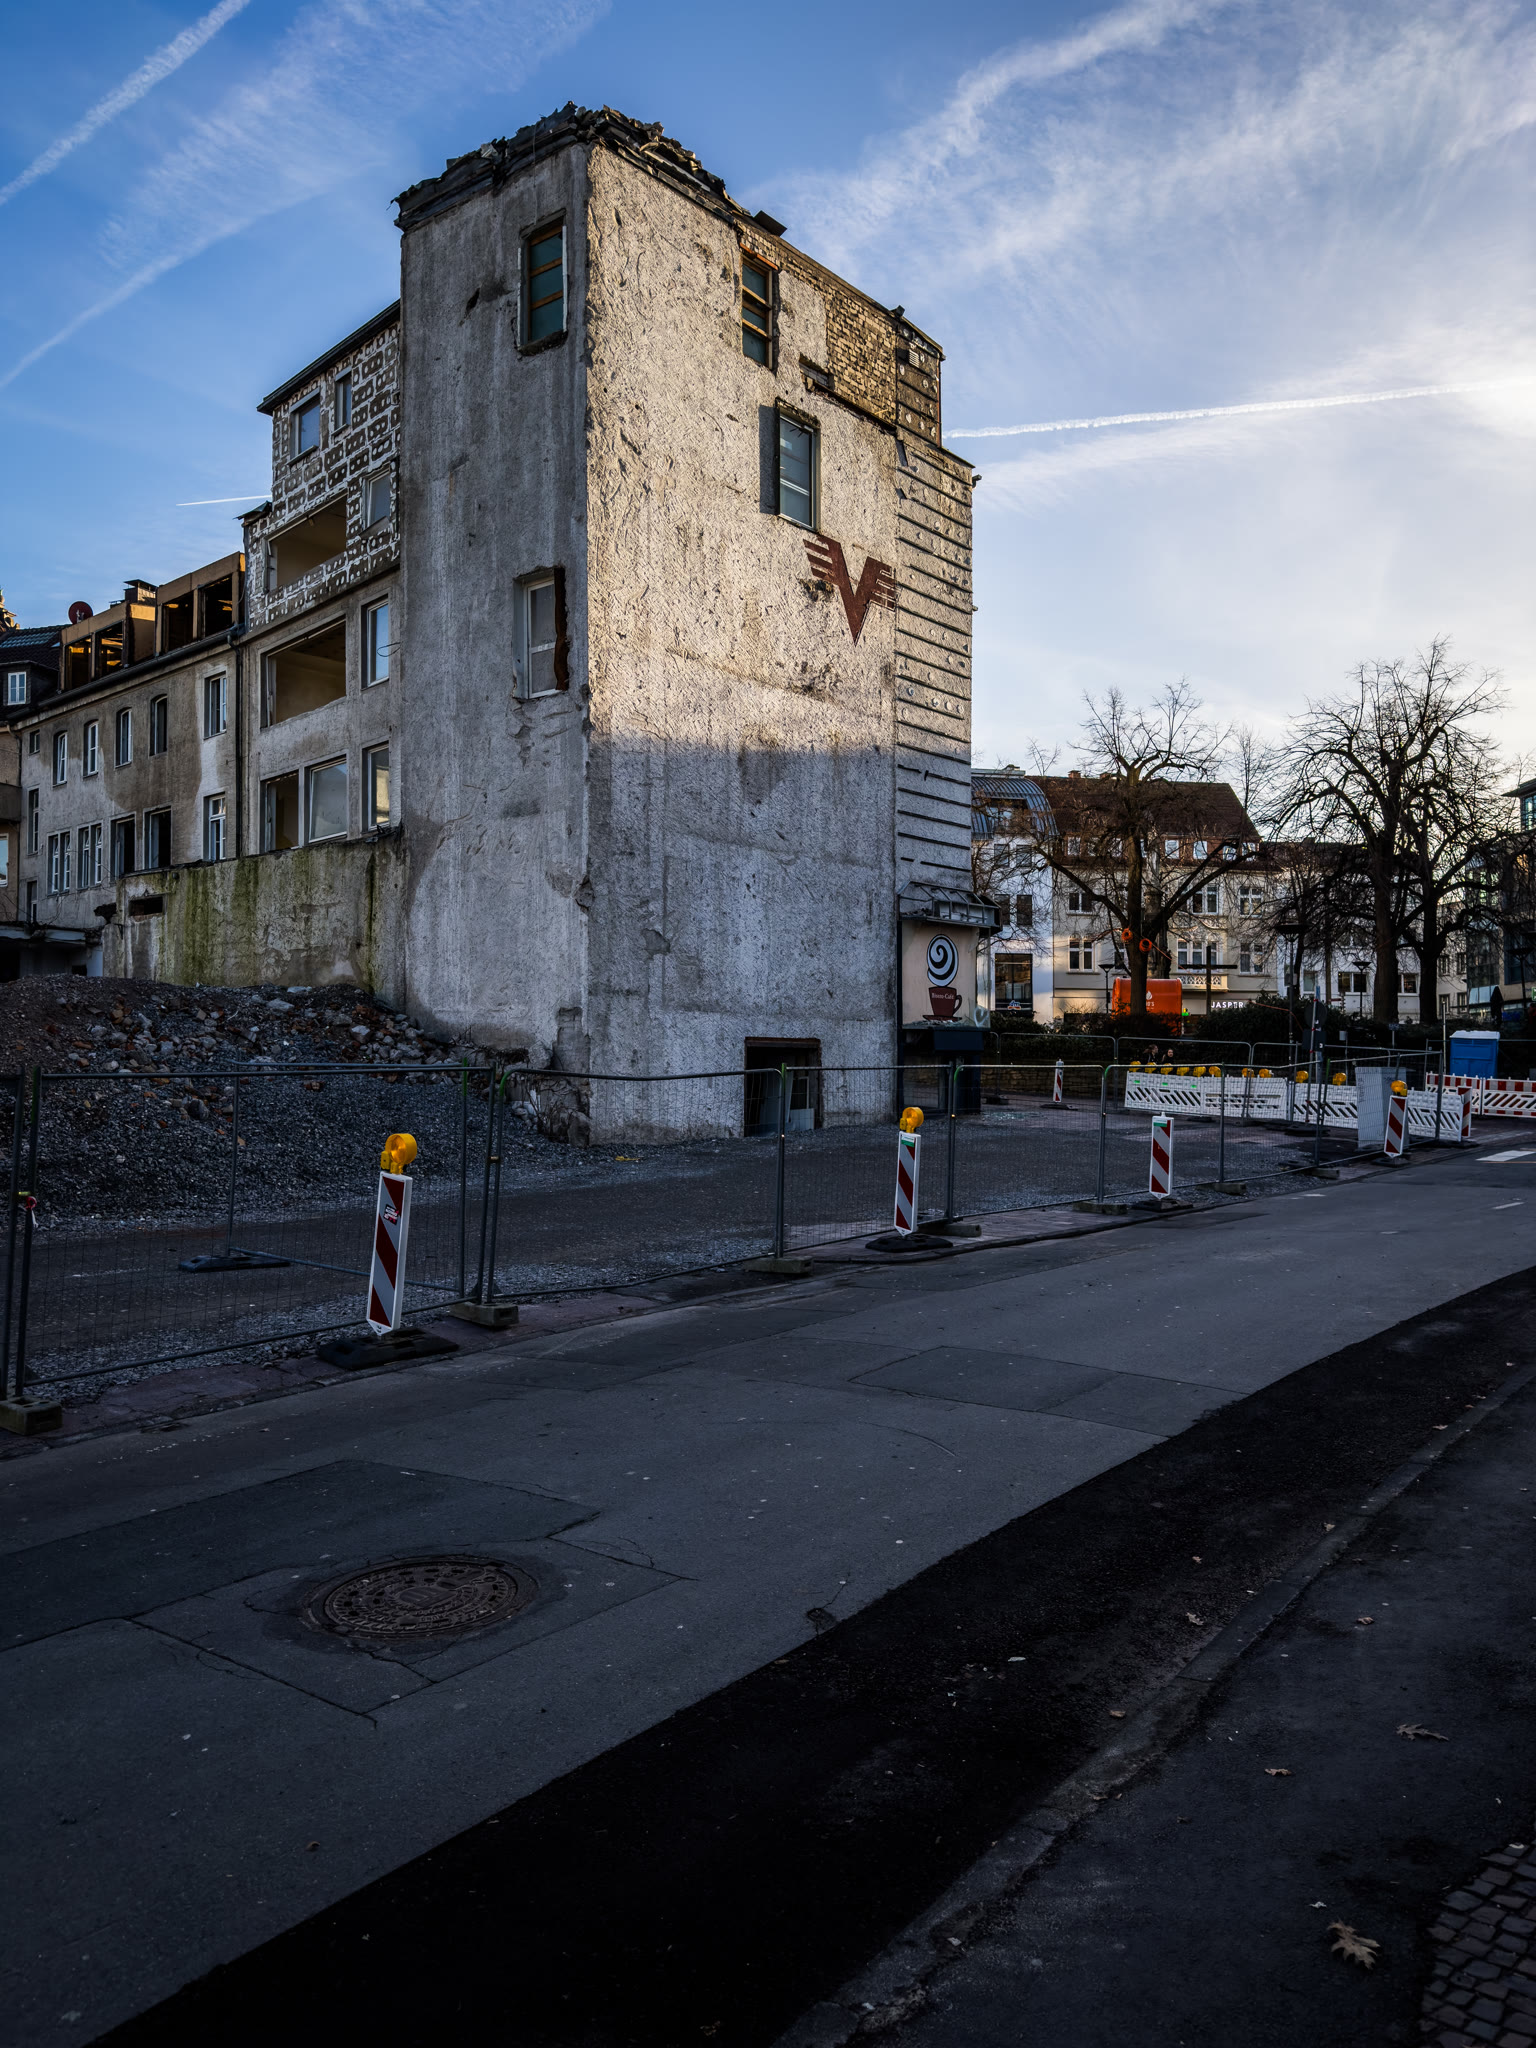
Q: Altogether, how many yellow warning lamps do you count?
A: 13